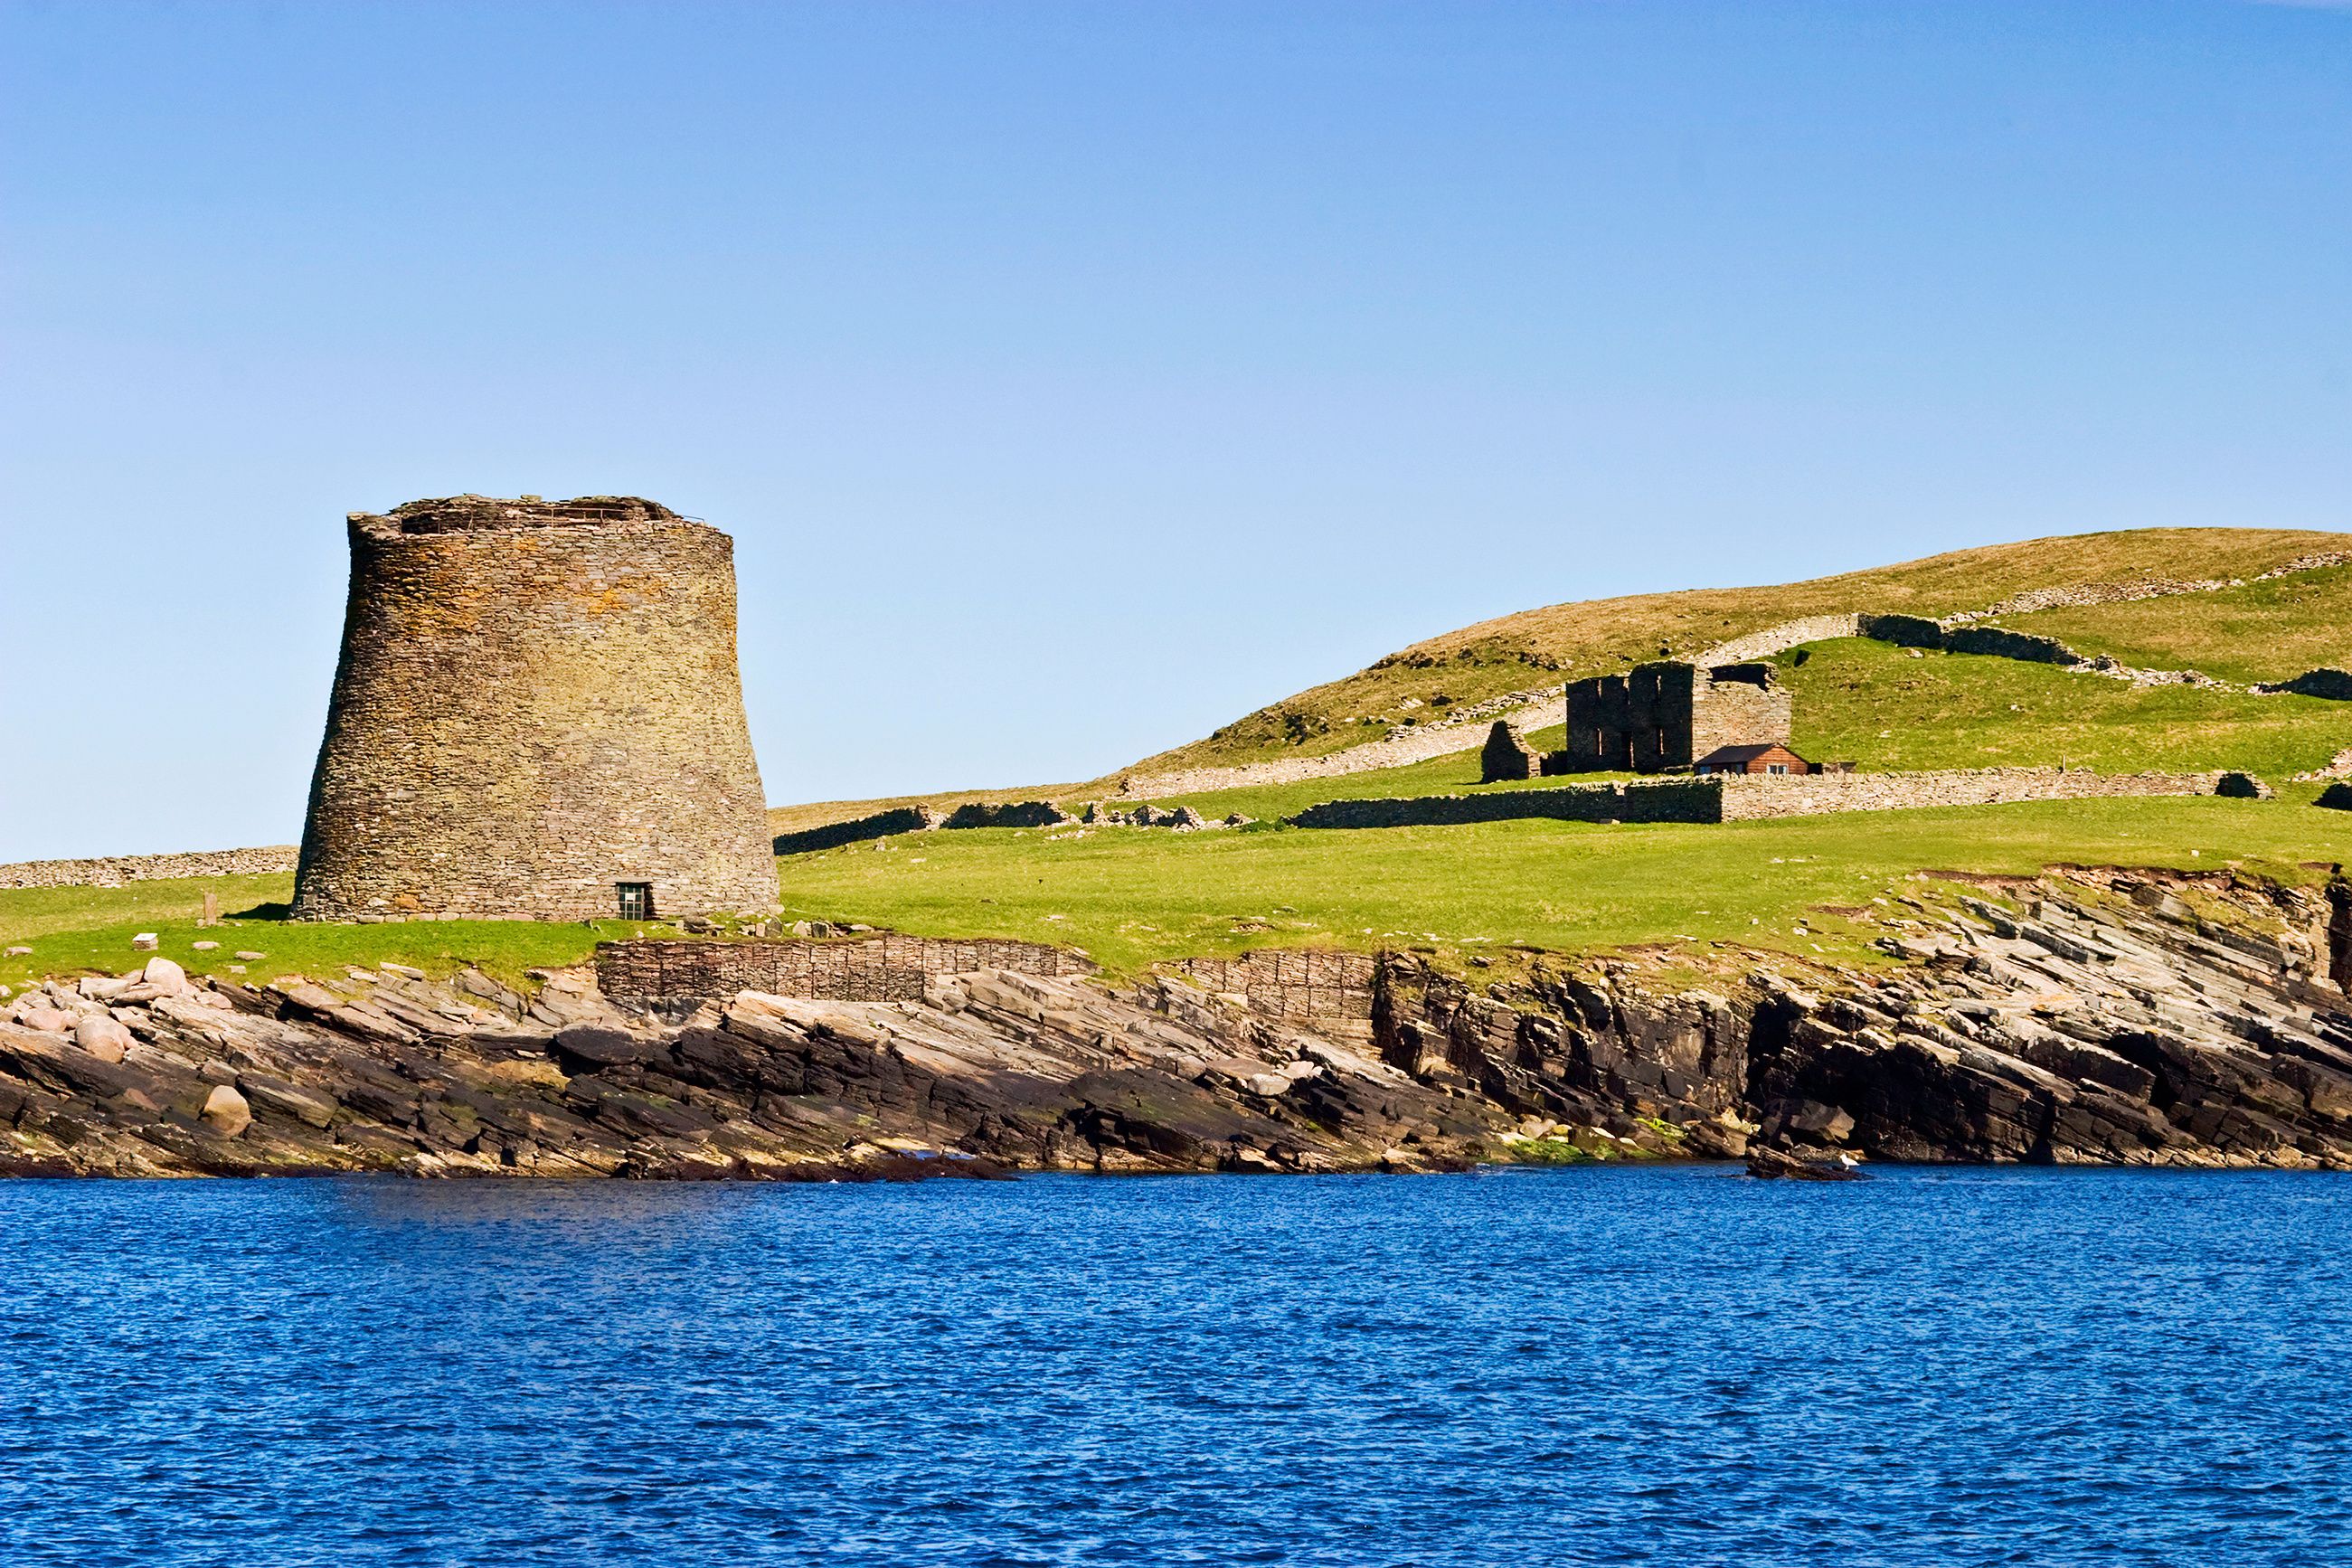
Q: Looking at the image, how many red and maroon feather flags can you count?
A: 0